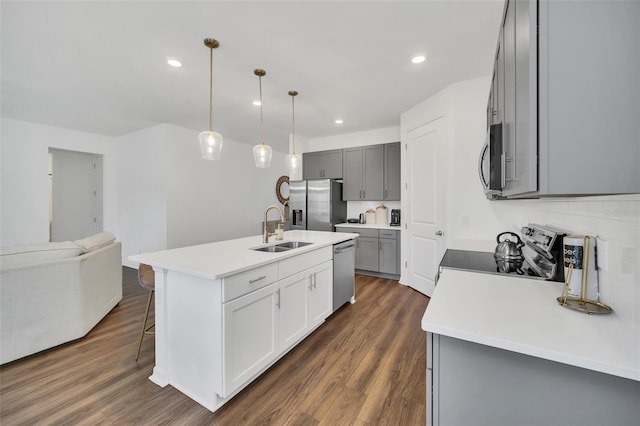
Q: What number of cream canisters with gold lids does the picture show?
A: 2